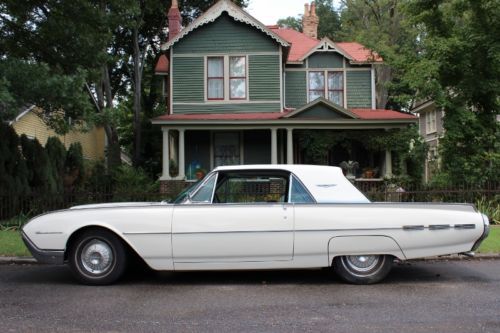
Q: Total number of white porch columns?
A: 5